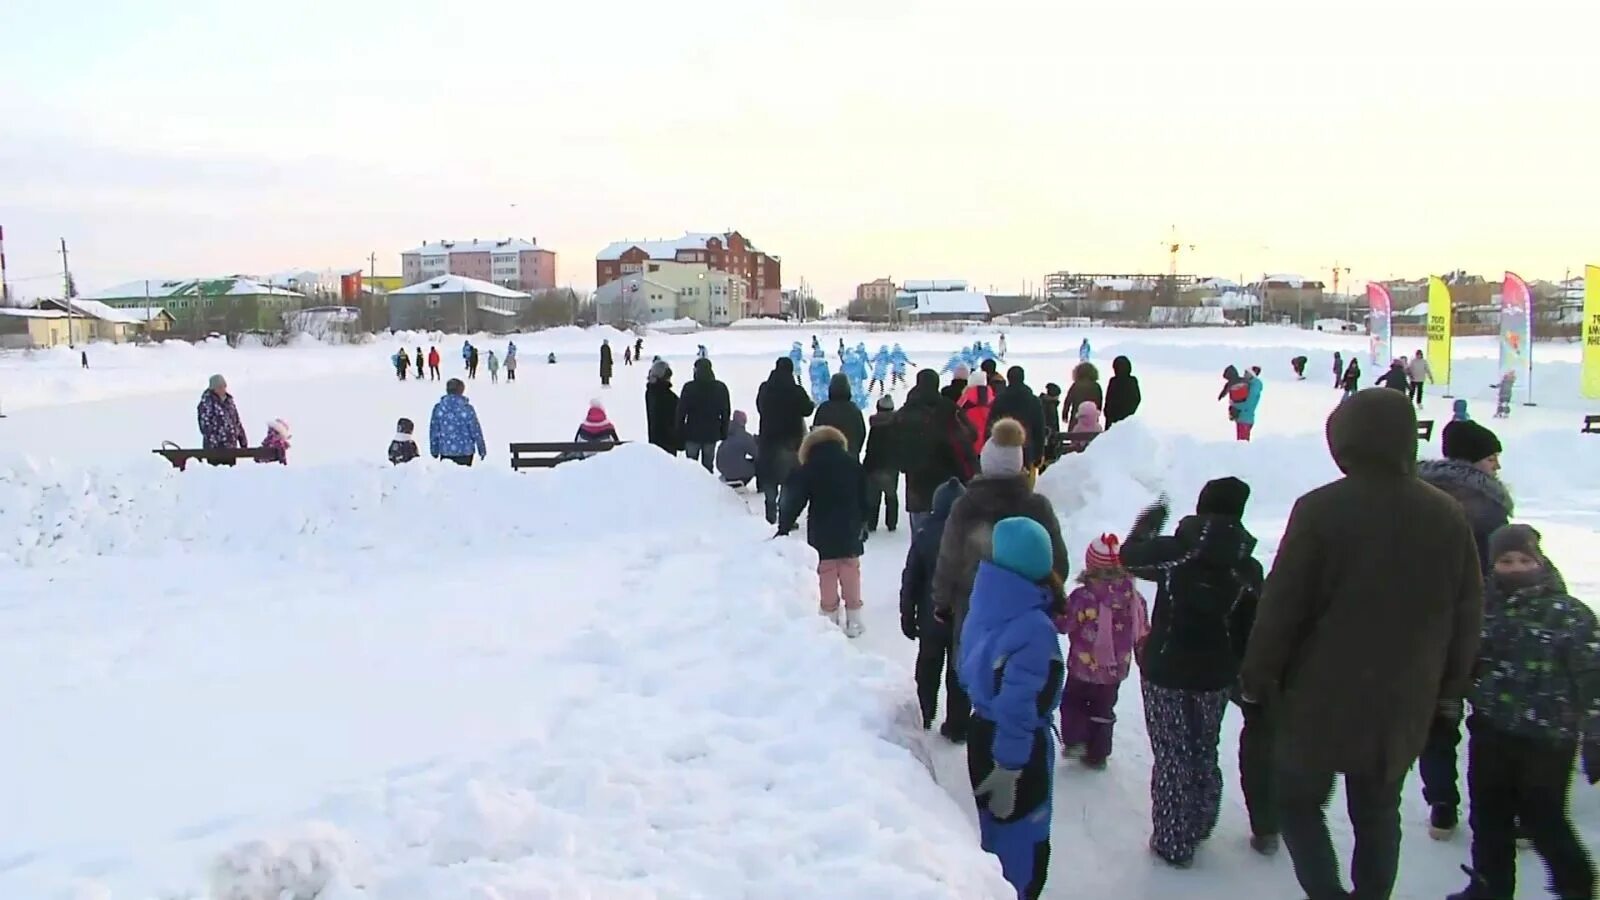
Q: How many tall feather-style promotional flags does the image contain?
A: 4